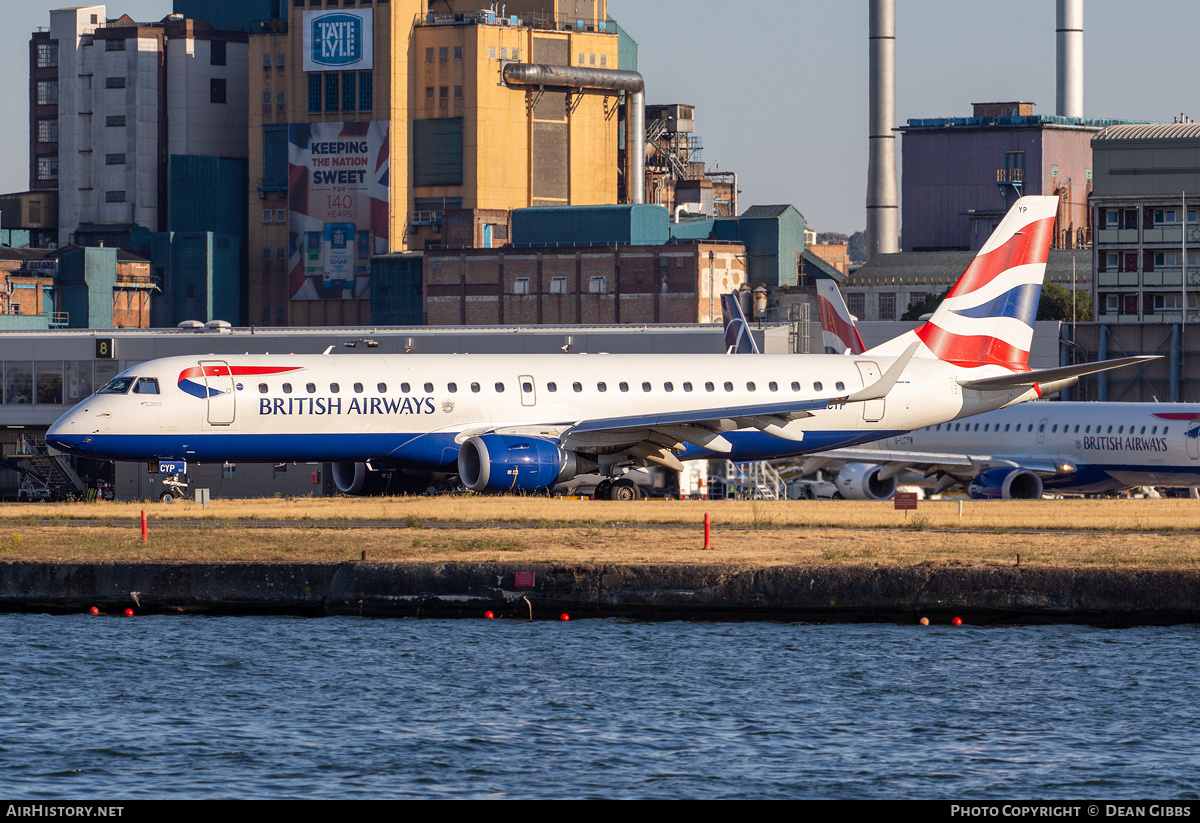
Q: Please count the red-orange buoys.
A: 6